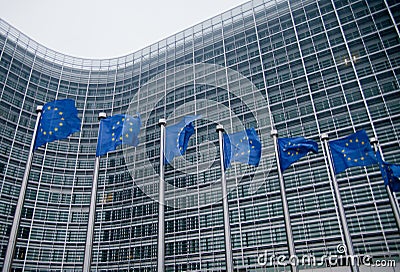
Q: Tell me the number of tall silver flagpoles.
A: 7